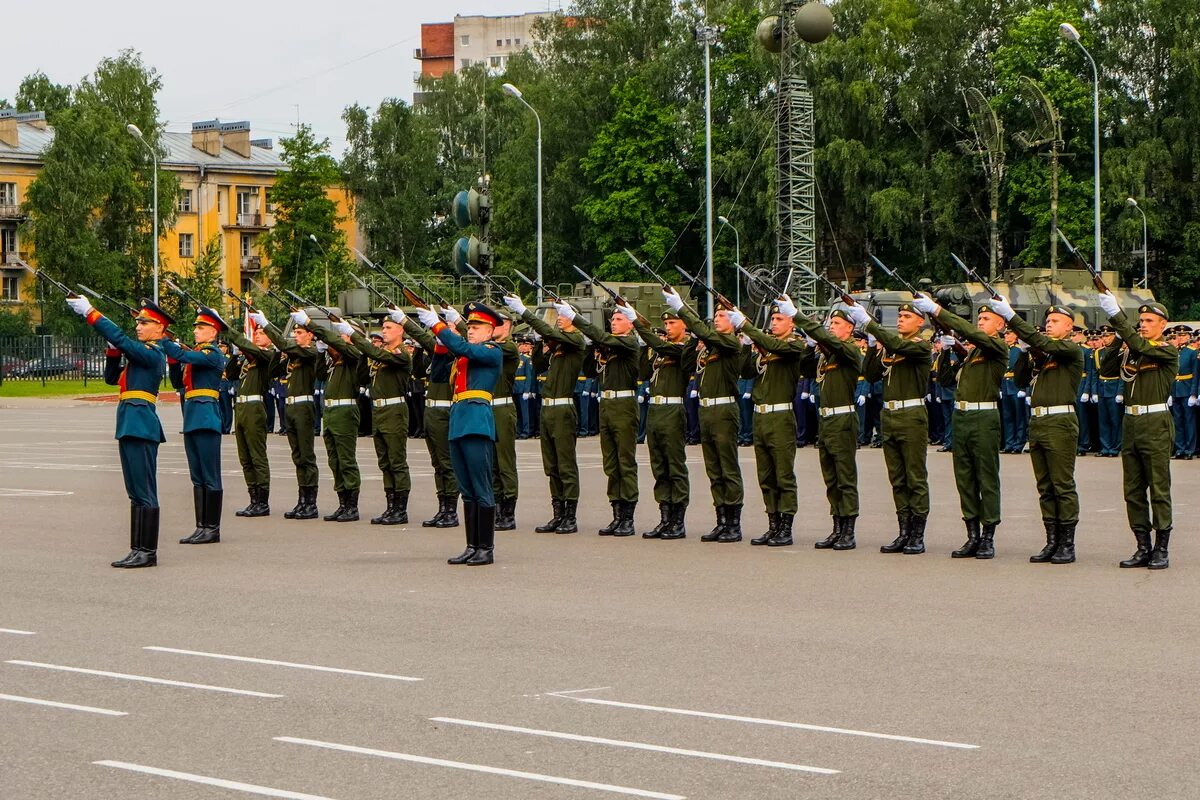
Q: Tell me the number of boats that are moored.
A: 0